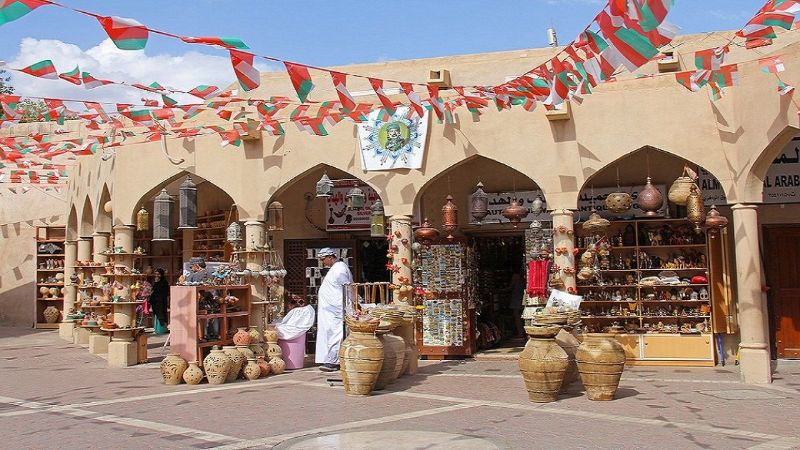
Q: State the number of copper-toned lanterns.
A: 5